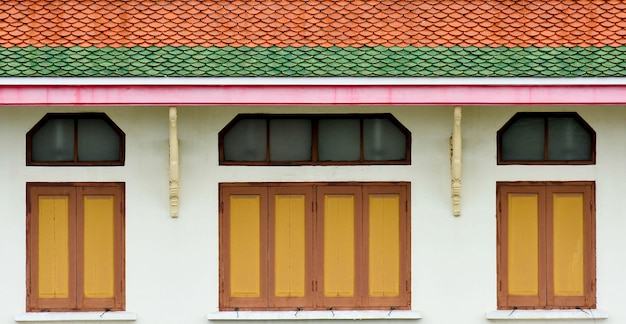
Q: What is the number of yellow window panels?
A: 8